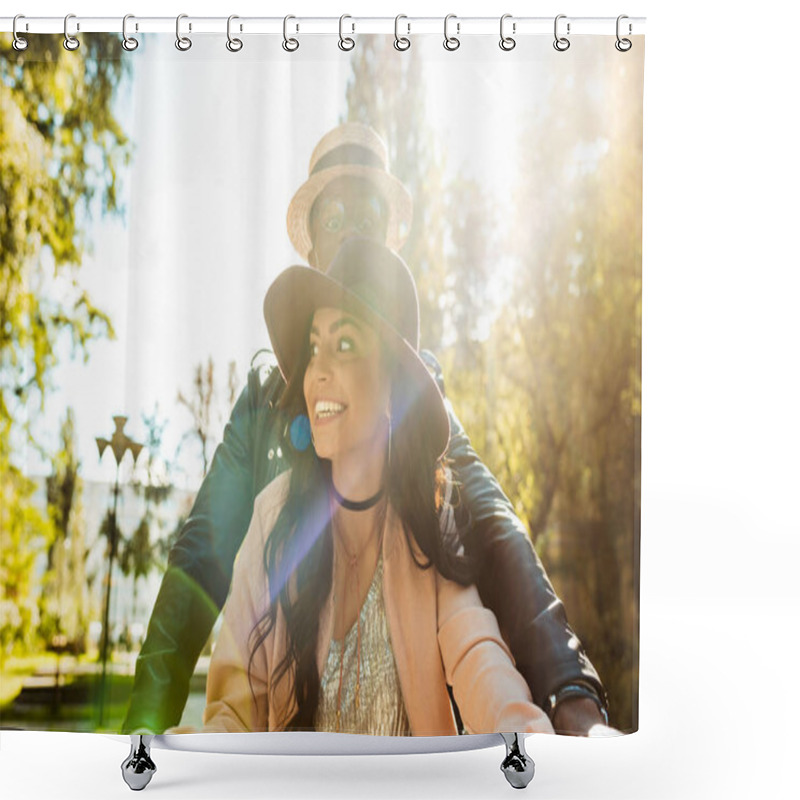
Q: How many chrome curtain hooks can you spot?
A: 12